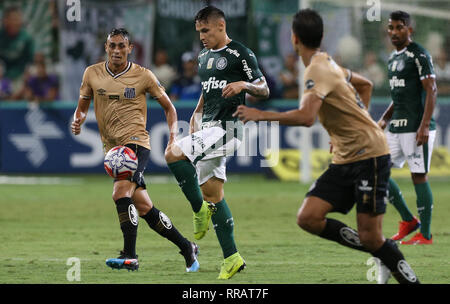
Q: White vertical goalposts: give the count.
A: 1